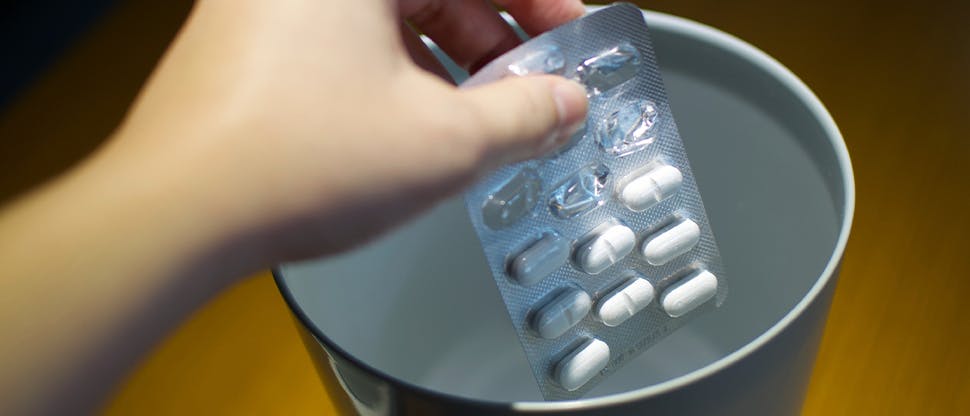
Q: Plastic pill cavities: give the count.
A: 14